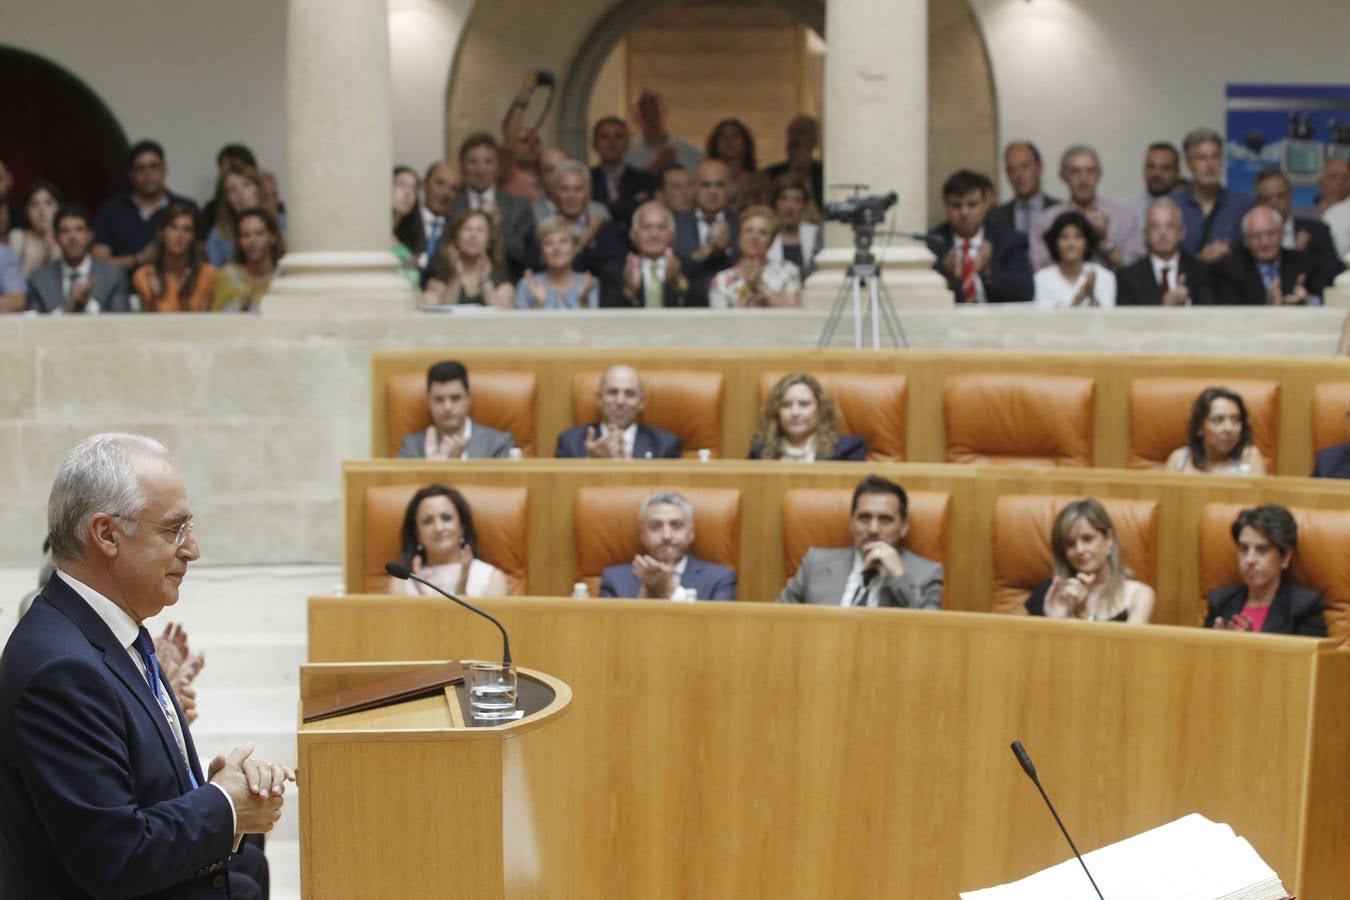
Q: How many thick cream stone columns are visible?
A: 2